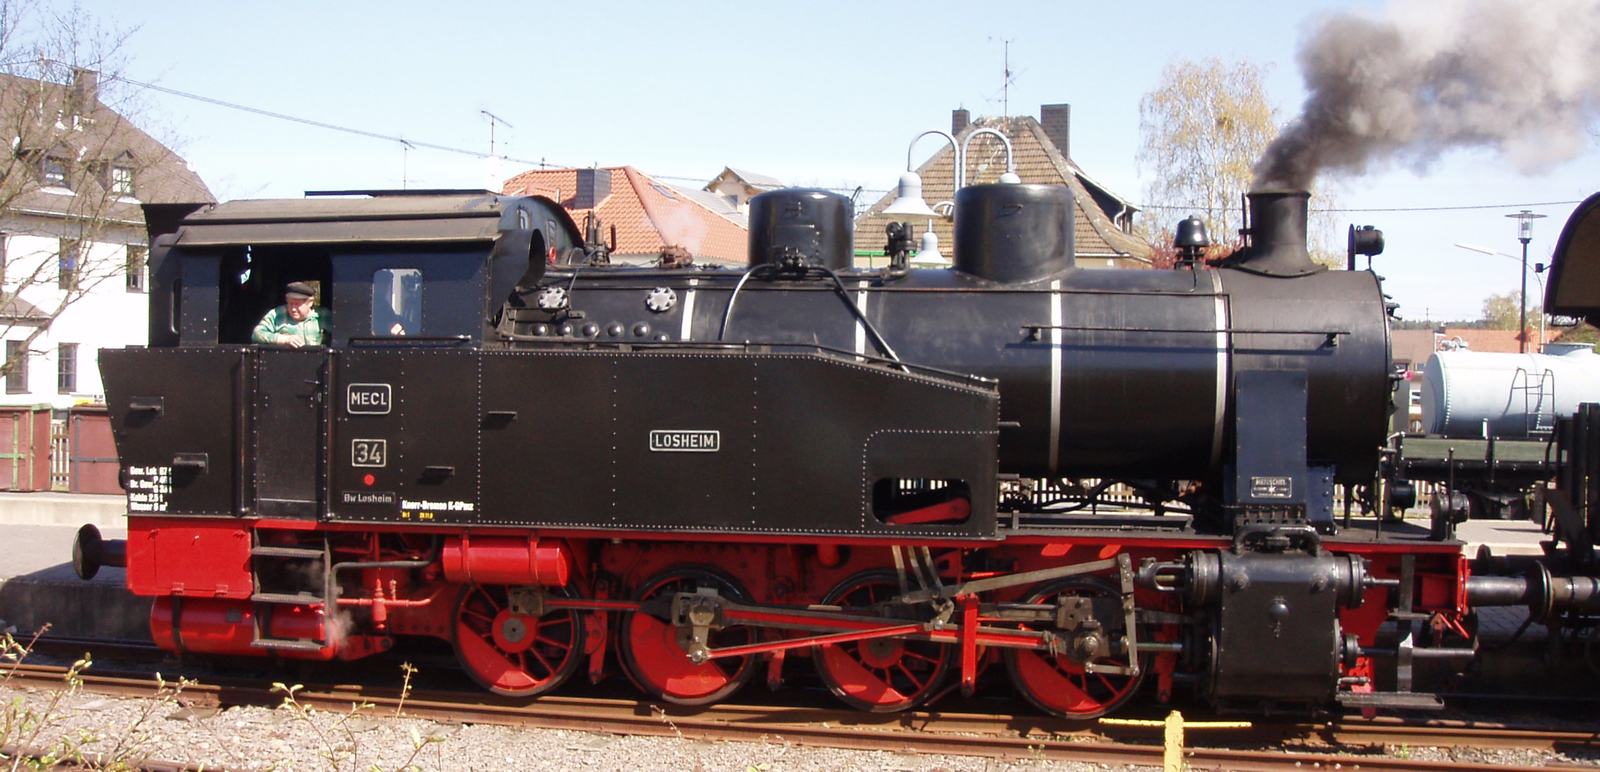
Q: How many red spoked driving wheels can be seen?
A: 4